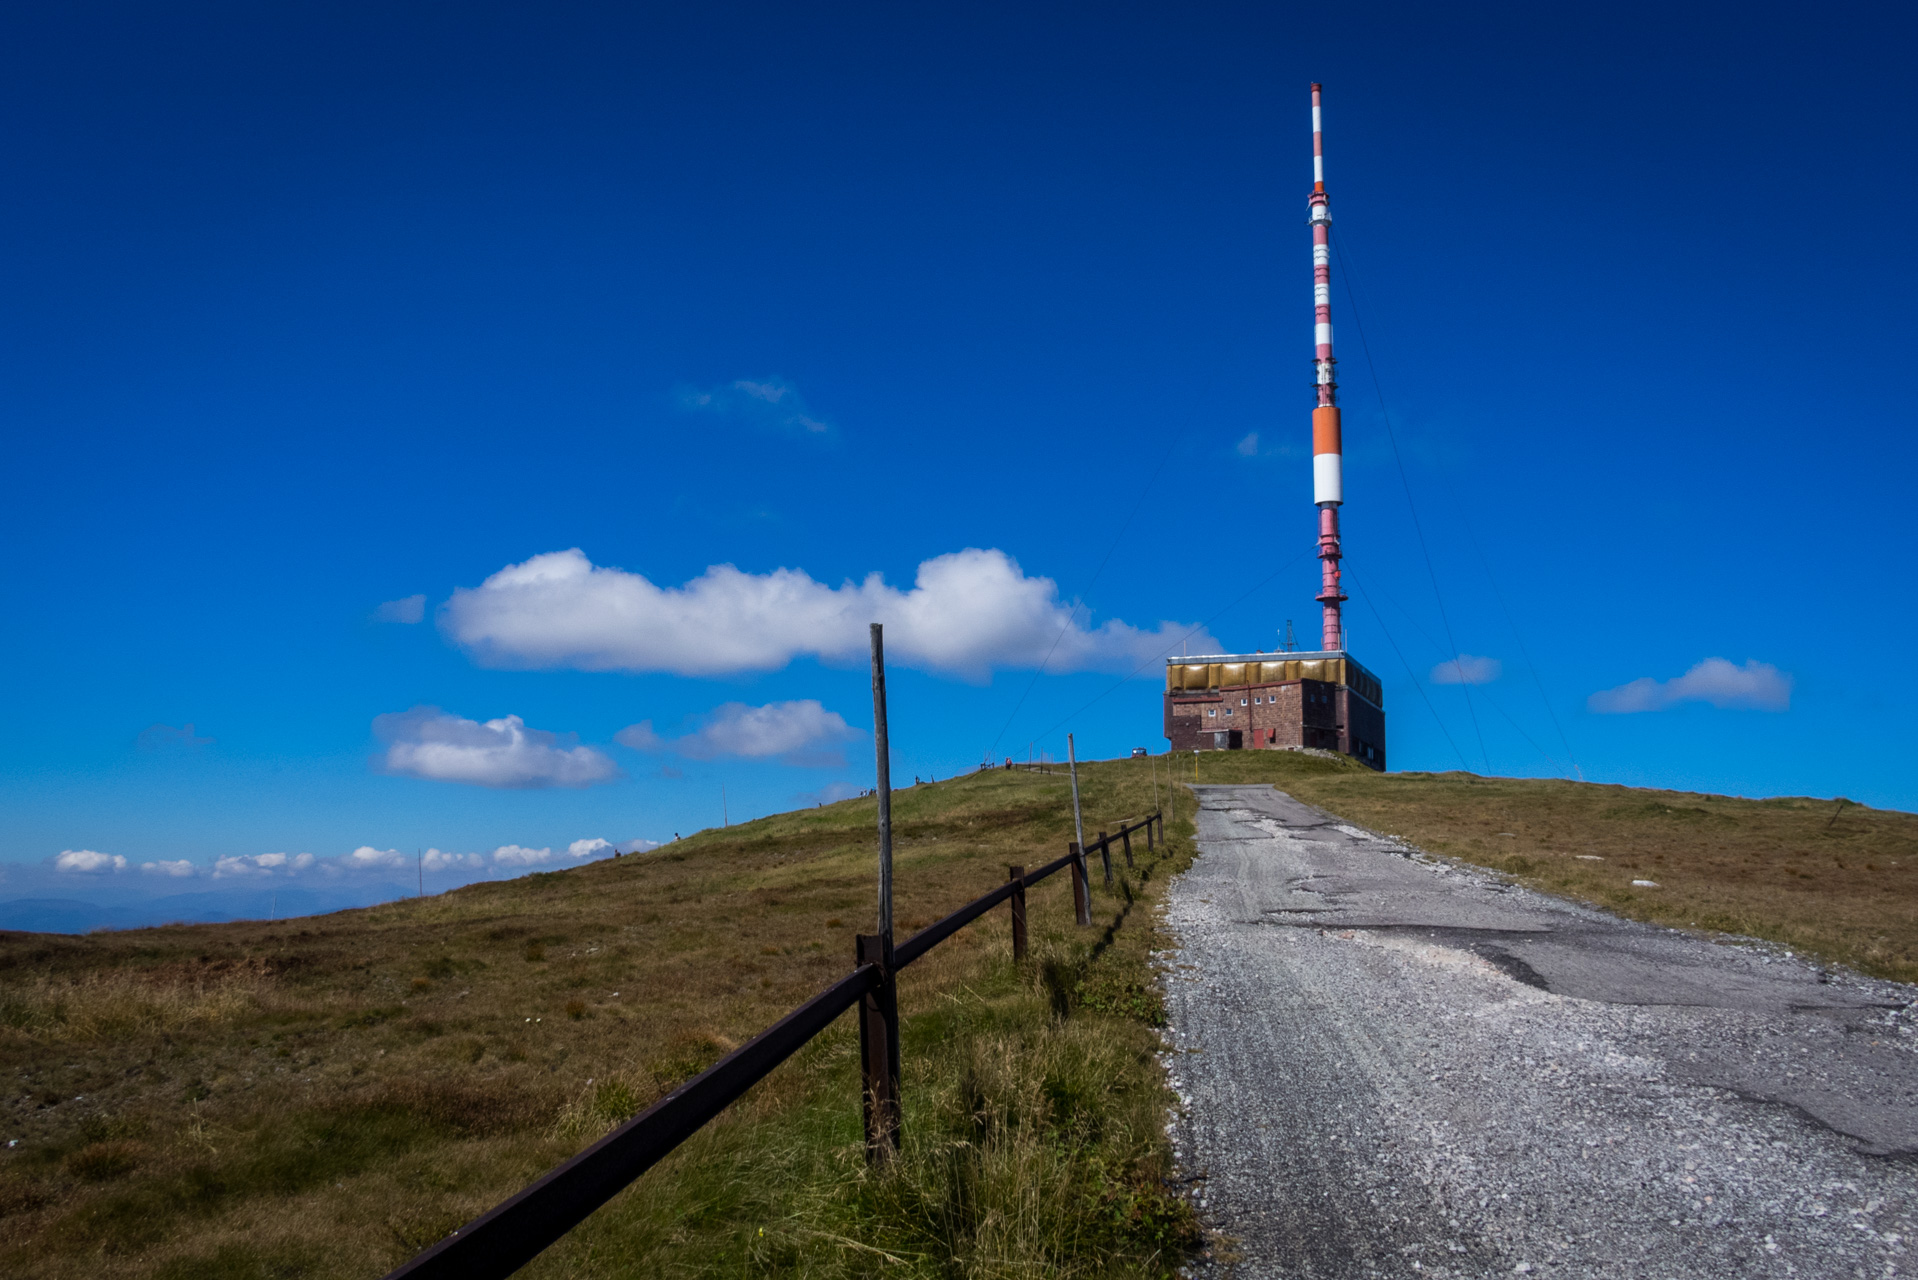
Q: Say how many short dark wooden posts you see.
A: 7